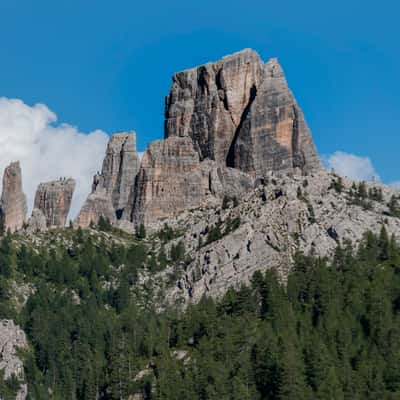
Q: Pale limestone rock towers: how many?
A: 5